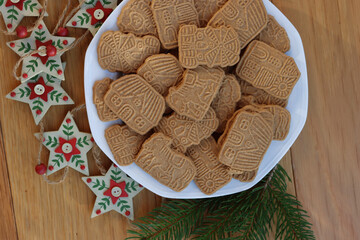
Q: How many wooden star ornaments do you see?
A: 6